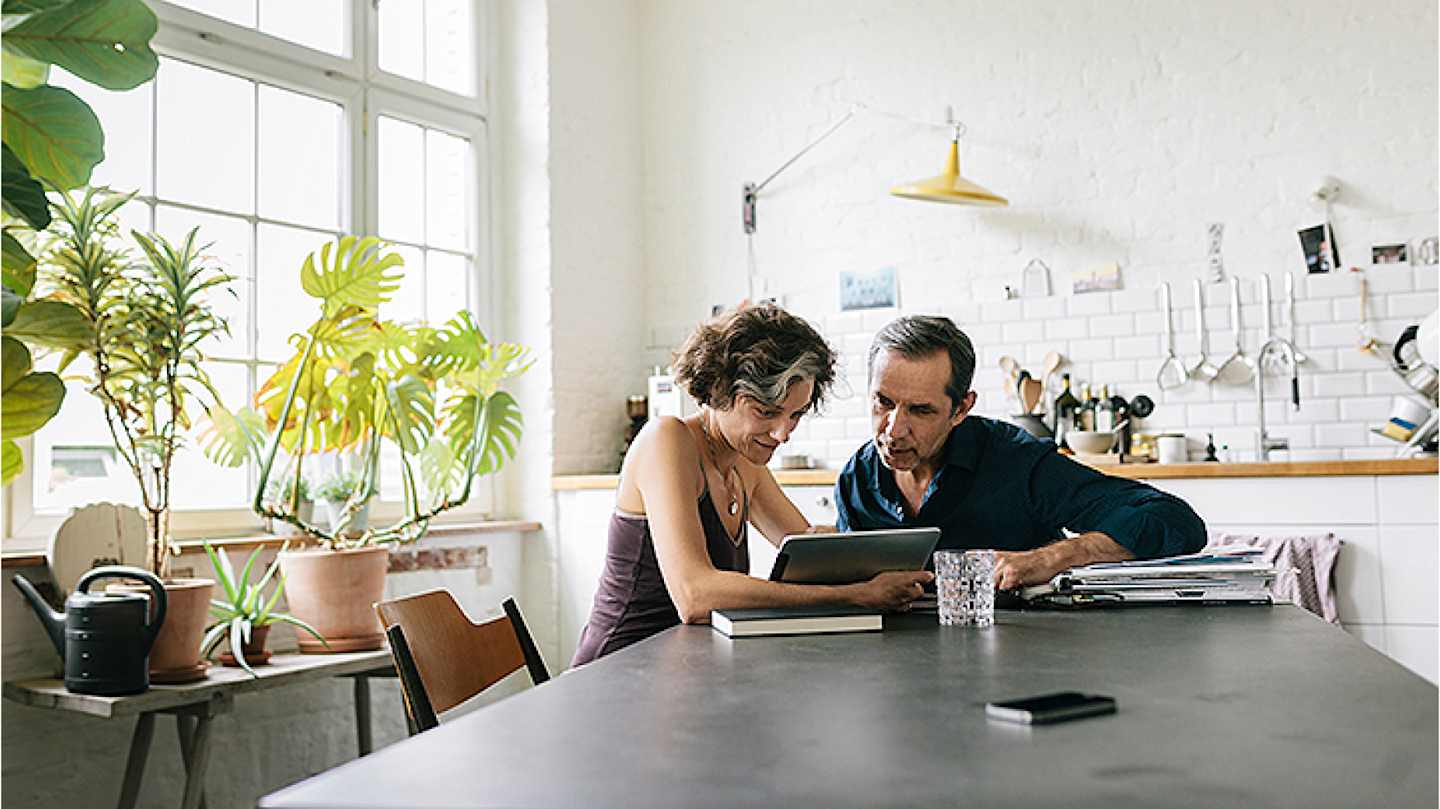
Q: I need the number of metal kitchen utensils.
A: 5